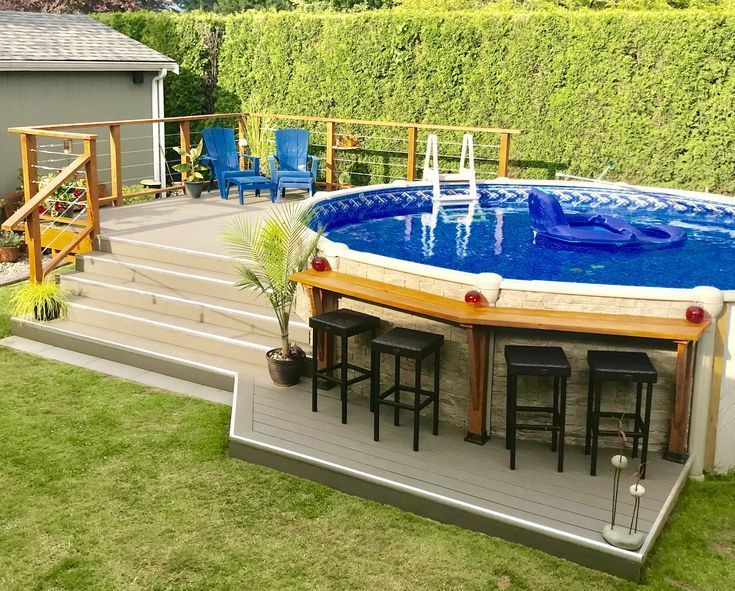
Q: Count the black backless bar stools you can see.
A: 4